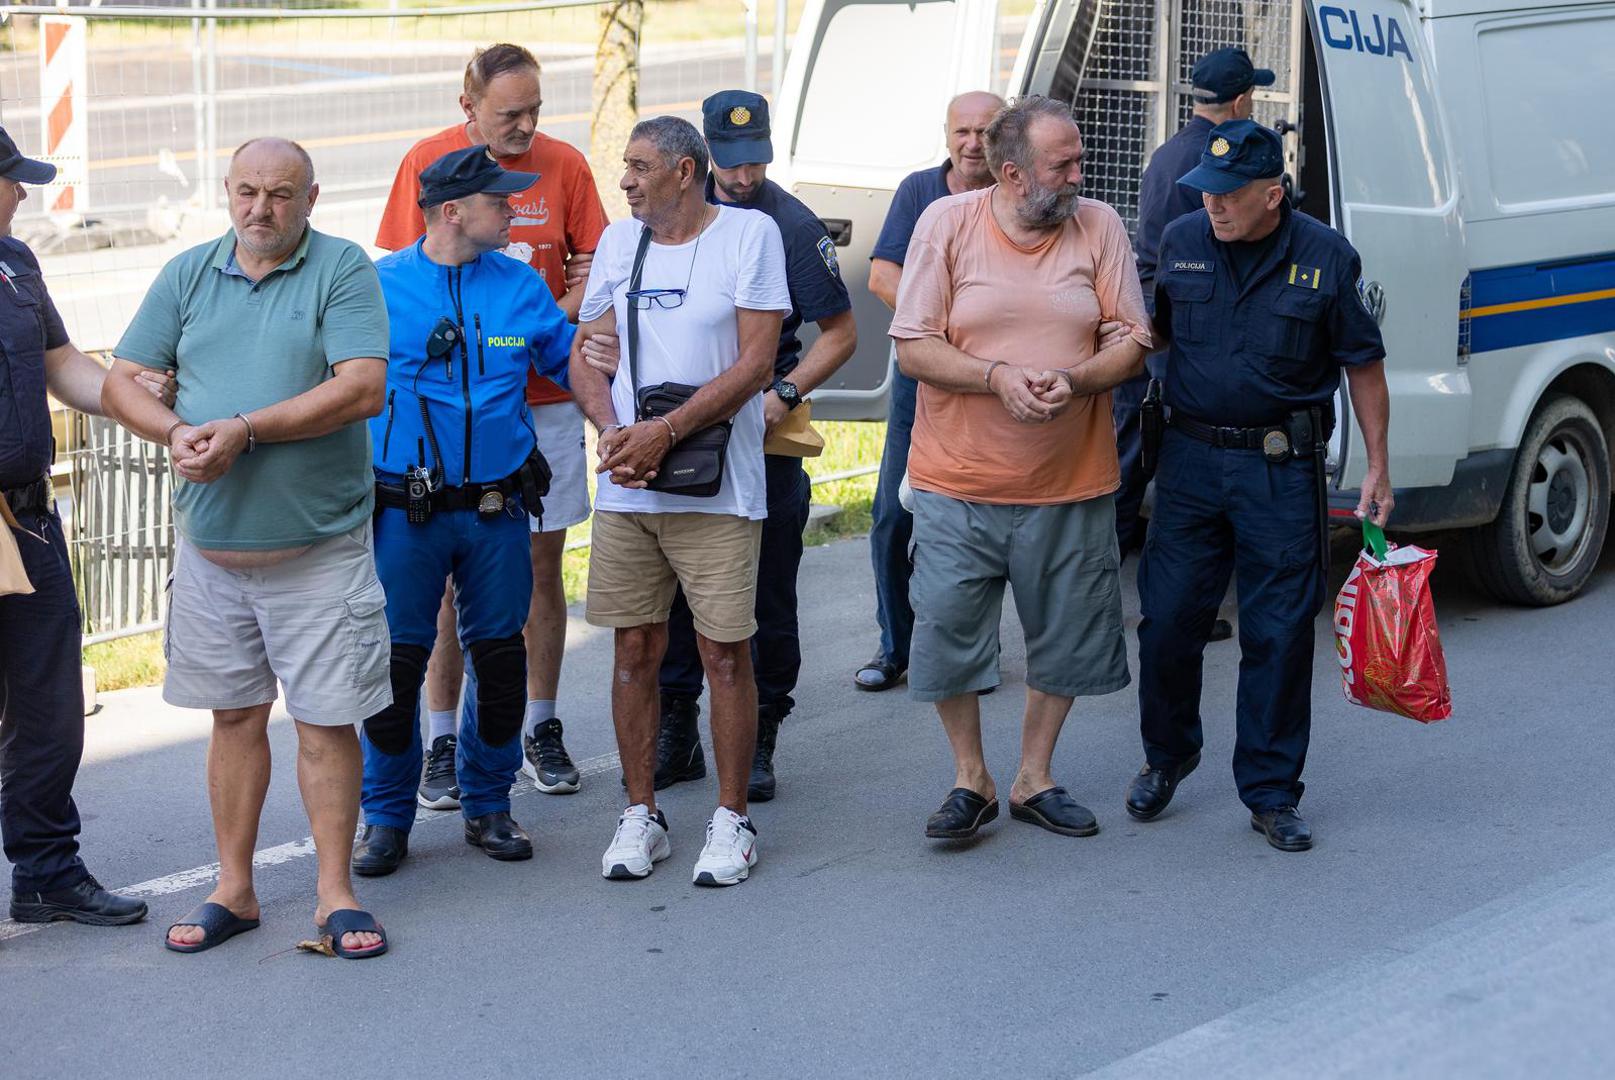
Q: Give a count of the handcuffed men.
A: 3